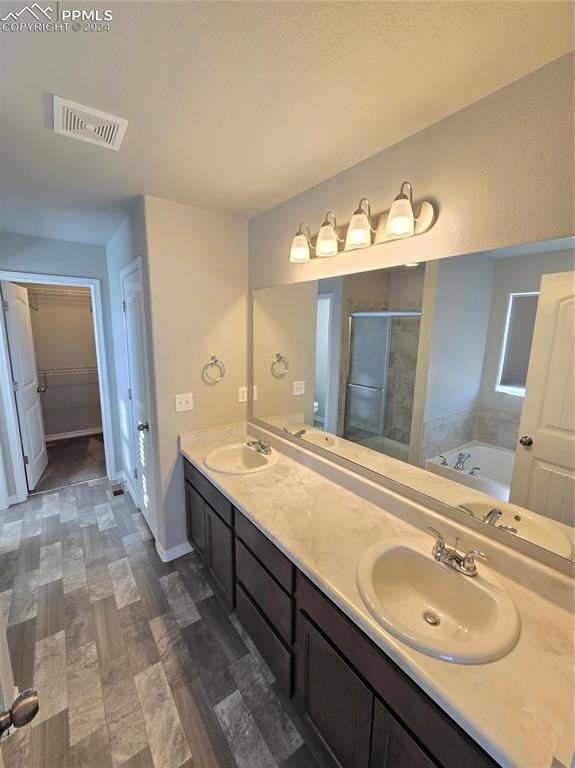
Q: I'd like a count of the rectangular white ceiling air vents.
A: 1